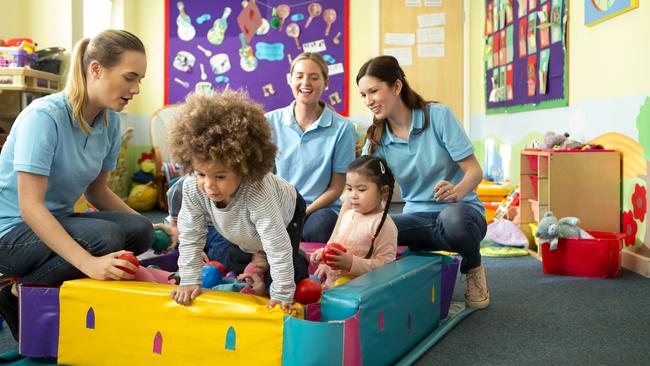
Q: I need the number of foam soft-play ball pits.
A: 1